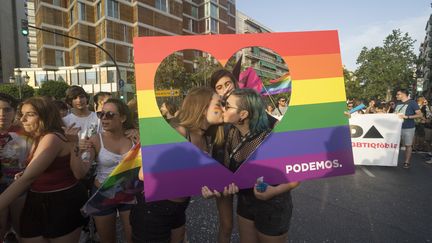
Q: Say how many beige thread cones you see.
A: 0